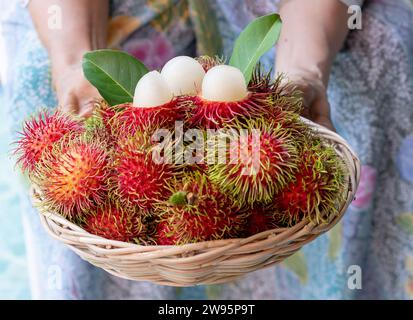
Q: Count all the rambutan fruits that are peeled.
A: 3